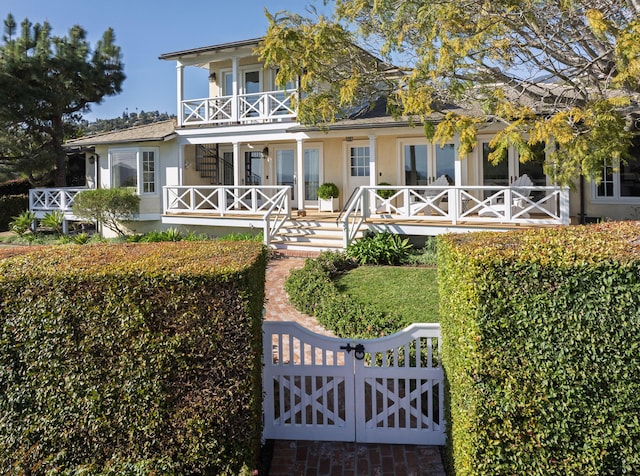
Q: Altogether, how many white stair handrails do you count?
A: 2